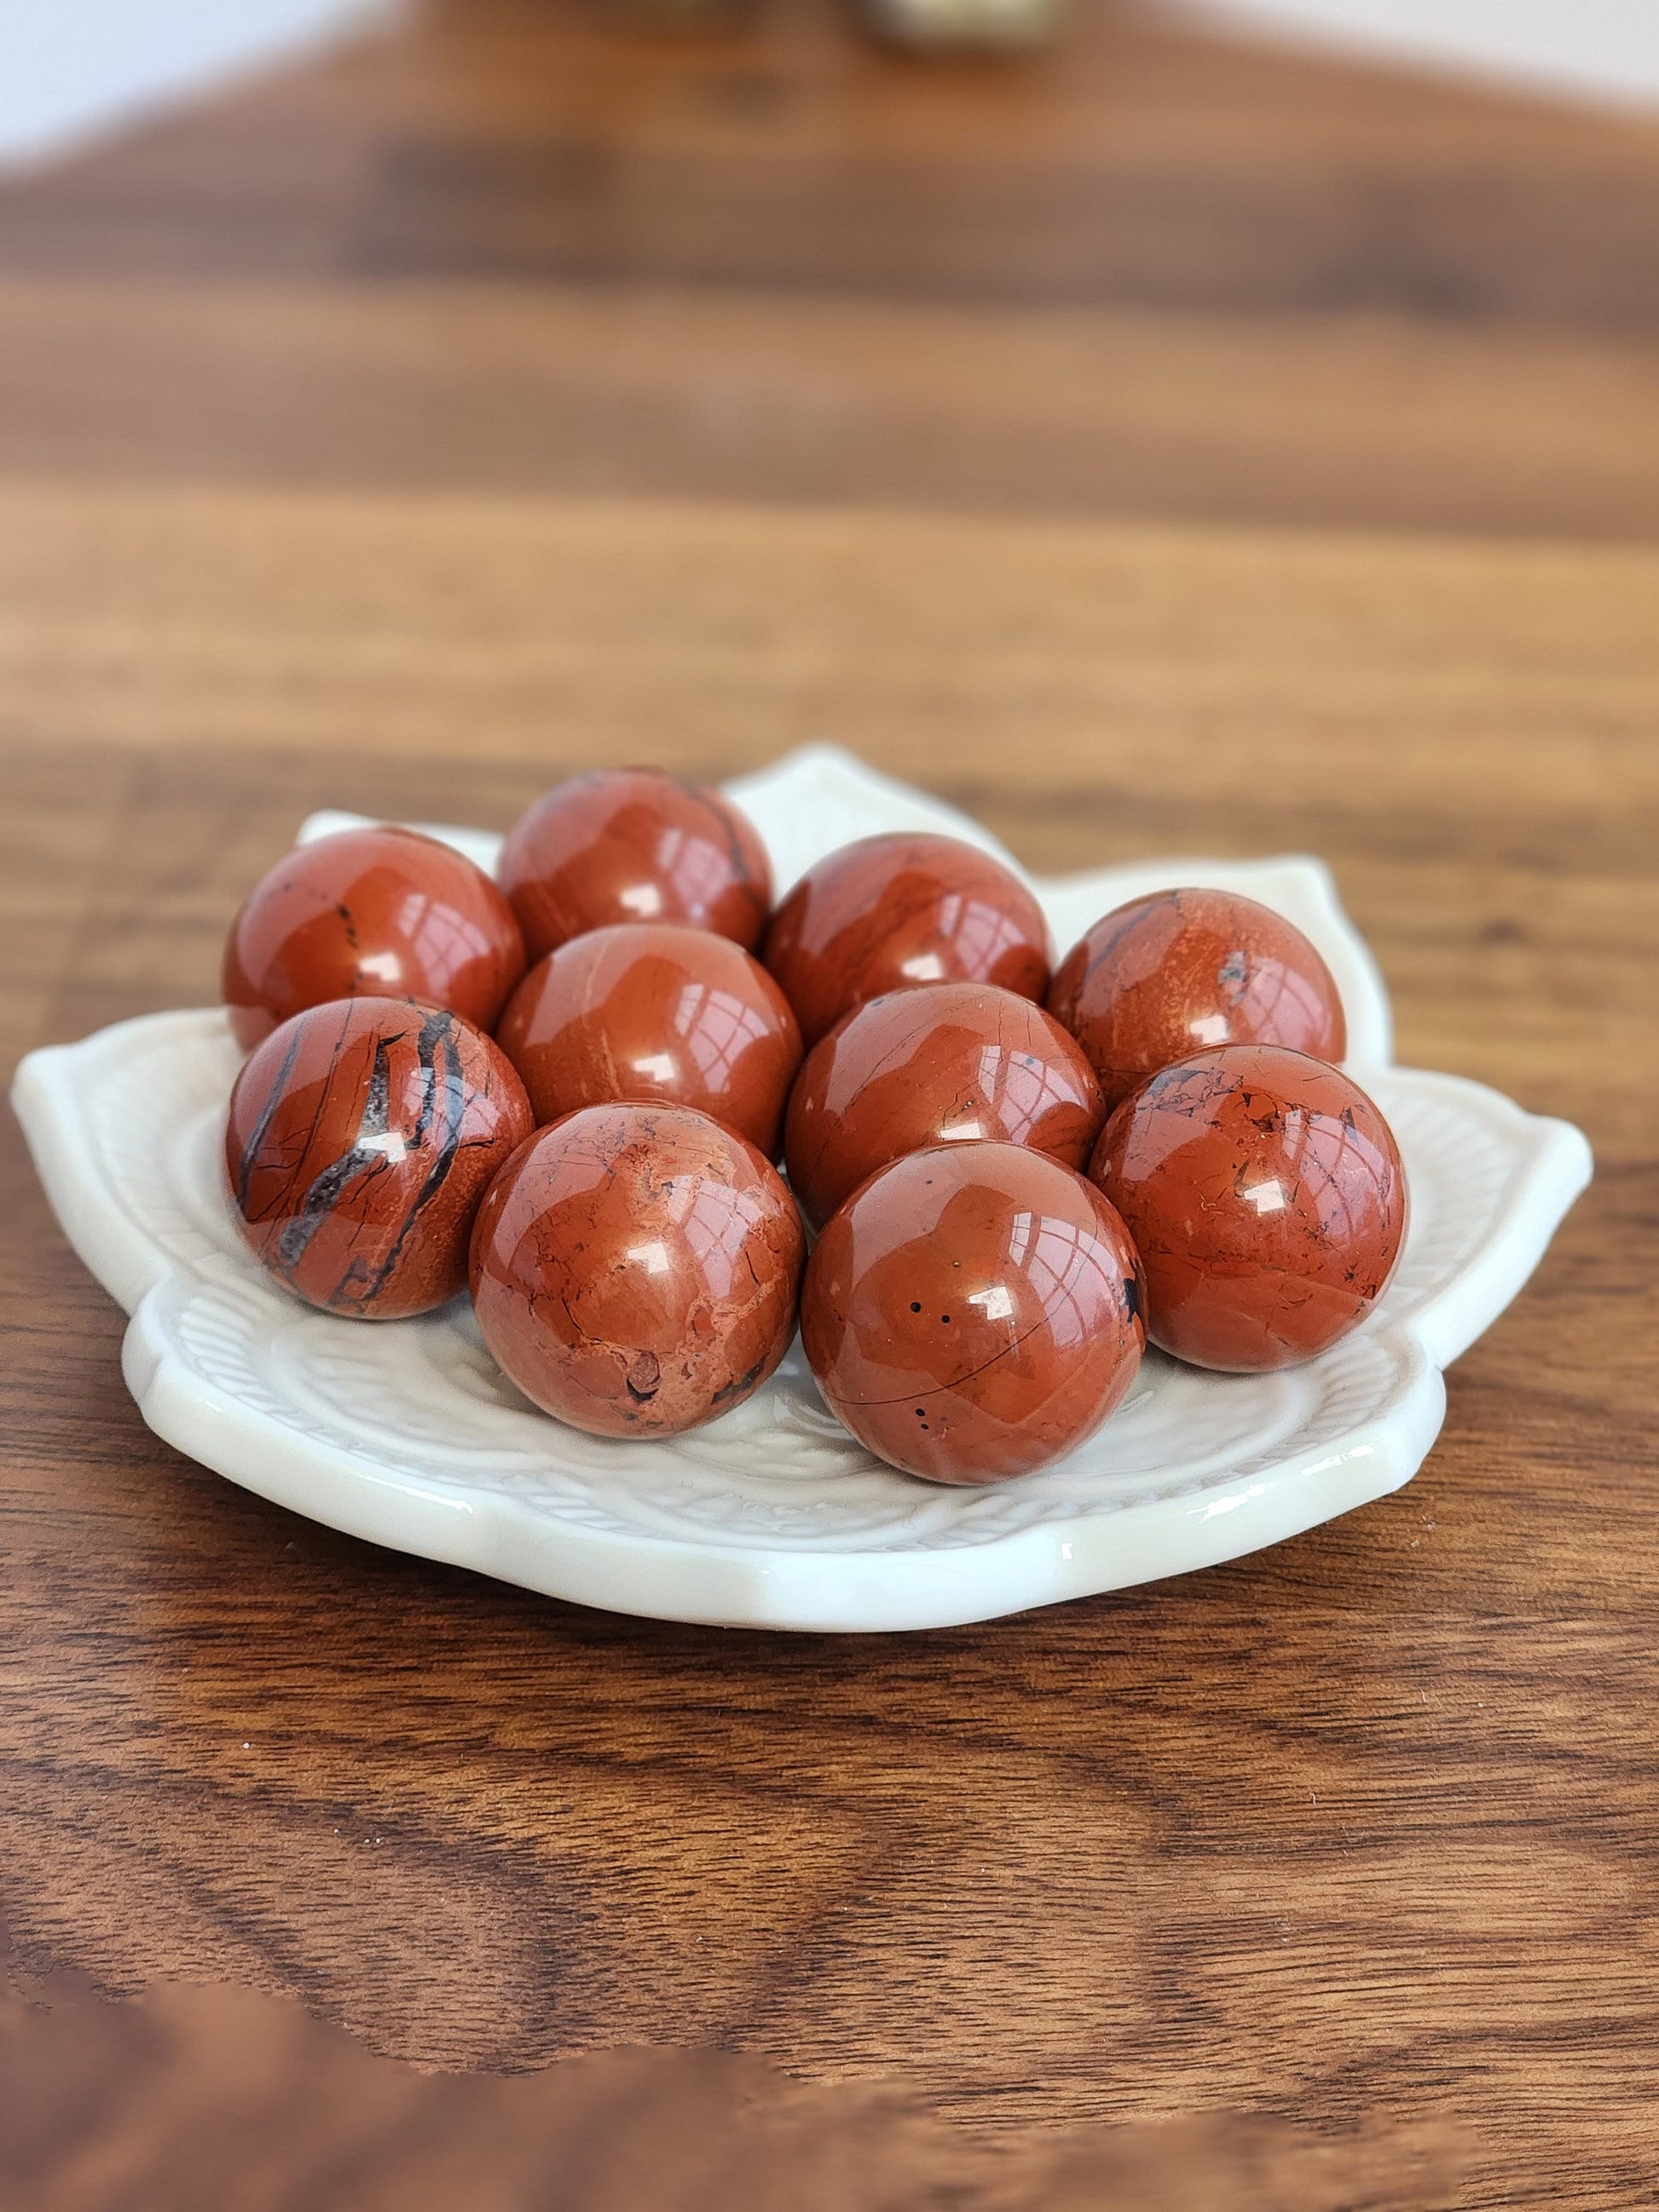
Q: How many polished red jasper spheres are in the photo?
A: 10